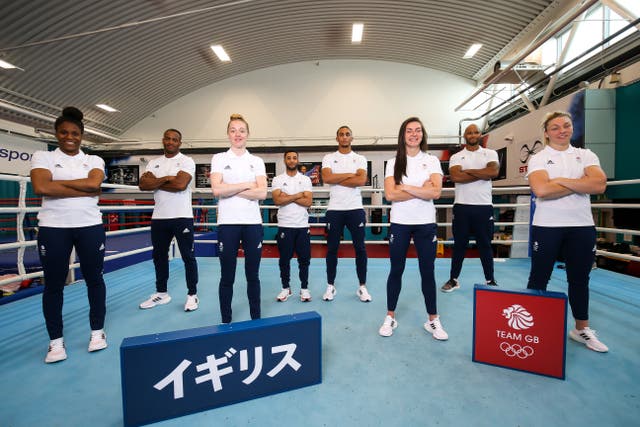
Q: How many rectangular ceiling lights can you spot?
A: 5